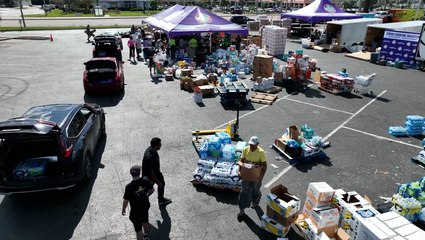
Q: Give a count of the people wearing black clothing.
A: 2